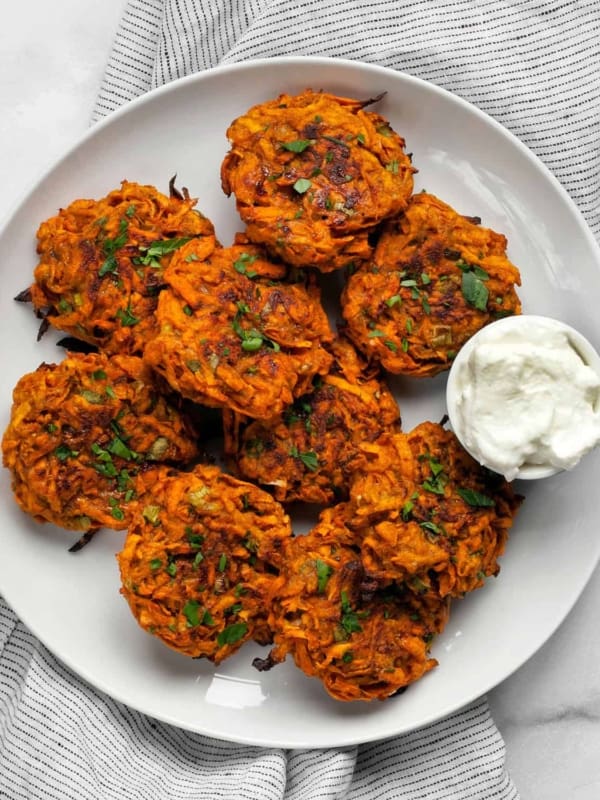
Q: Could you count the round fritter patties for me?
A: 9